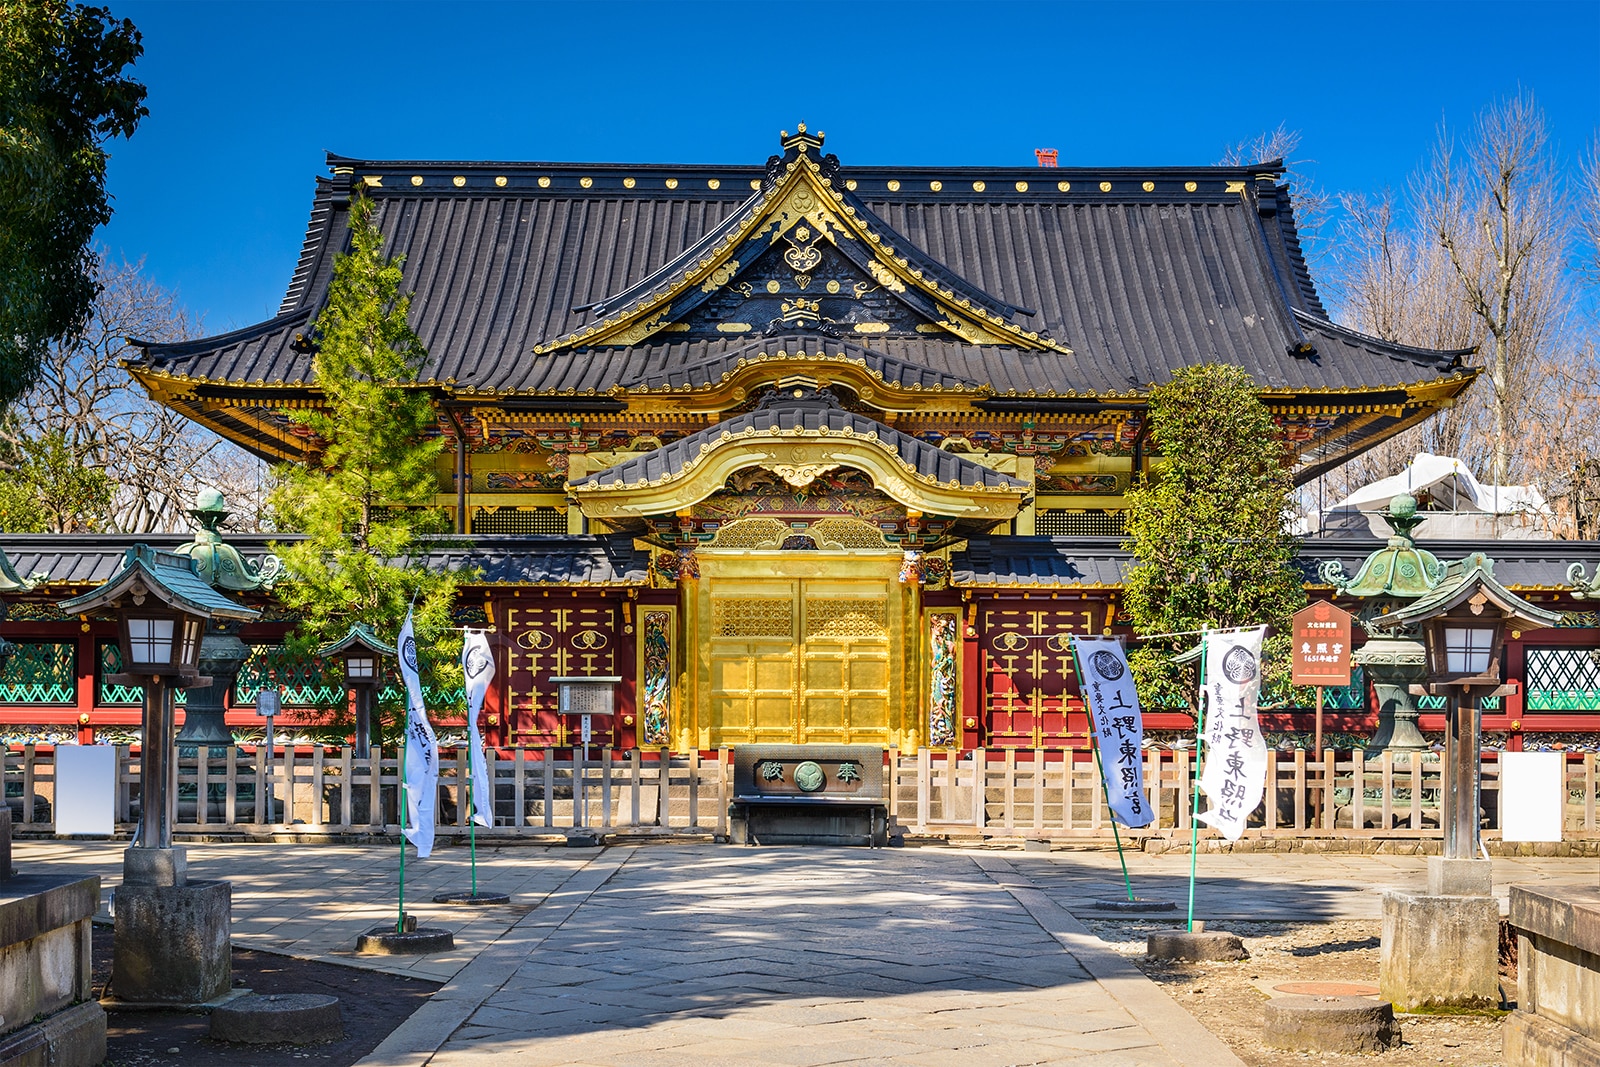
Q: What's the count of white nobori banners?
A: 4